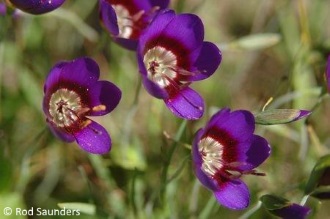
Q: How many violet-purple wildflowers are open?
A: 4